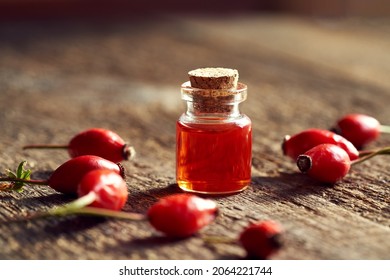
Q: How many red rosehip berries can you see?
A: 8